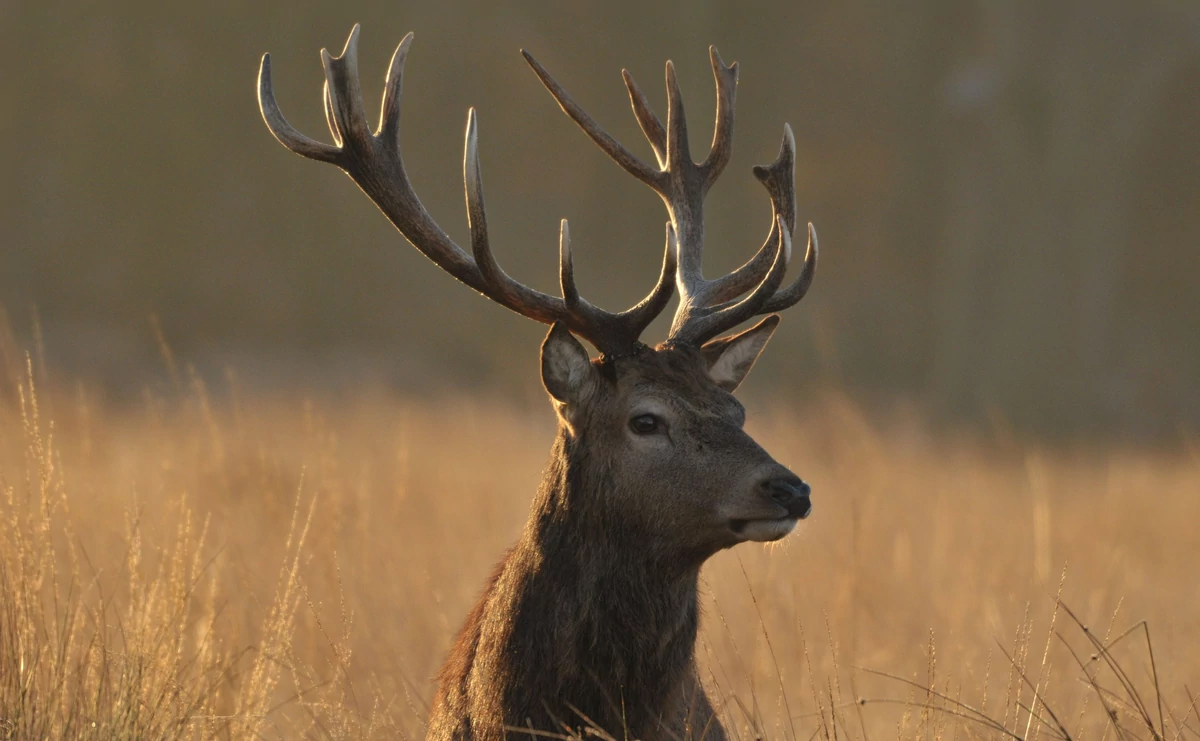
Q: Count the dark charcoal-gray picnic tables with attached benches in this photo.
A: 0